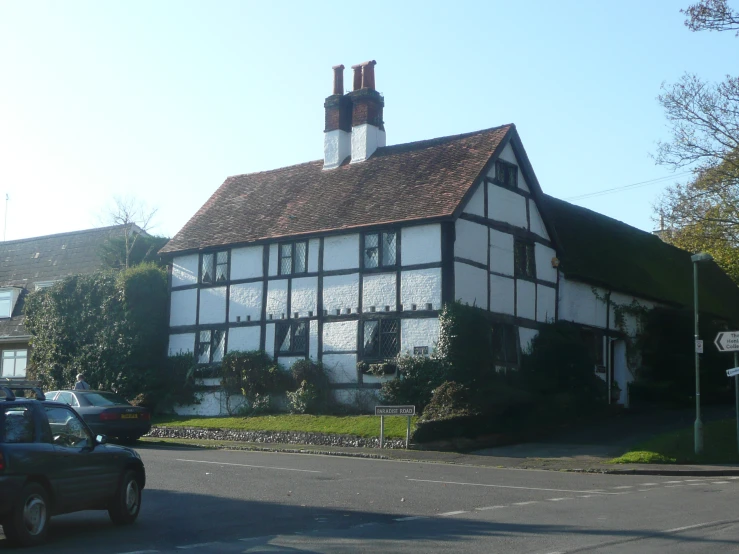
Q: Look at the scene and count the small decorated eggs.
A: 0